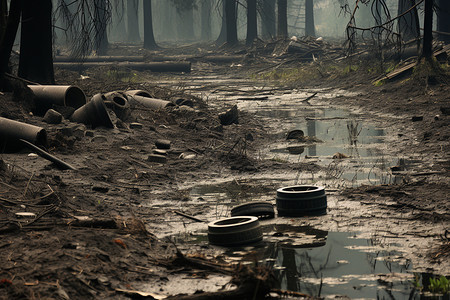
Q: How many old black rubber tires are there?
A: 3